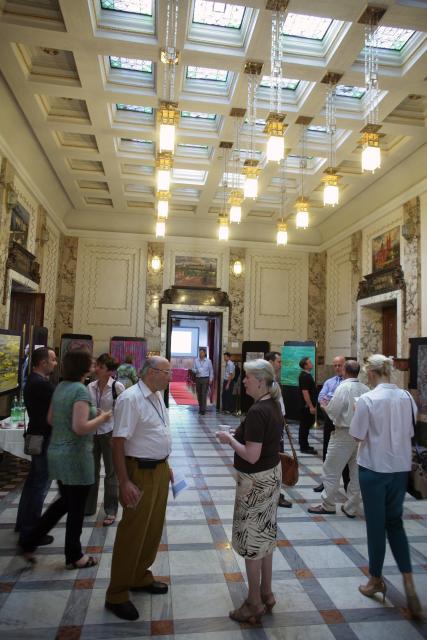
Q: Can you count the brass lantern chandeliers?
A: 12